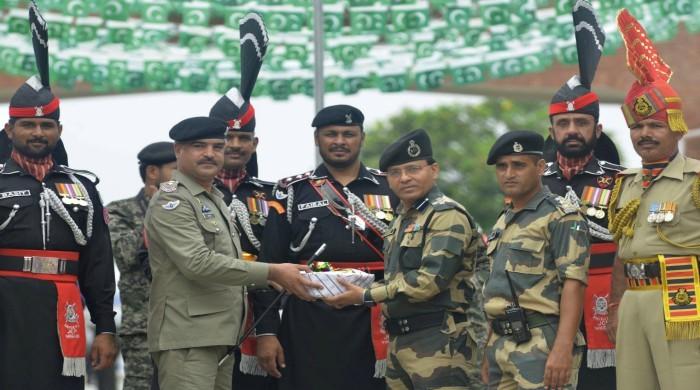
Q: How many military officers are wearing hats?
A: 9